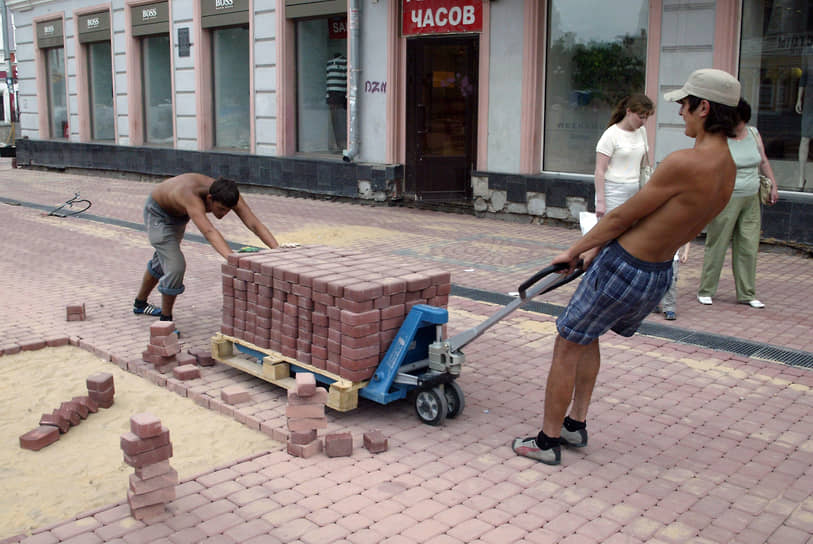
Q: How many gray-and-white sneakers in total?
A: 2